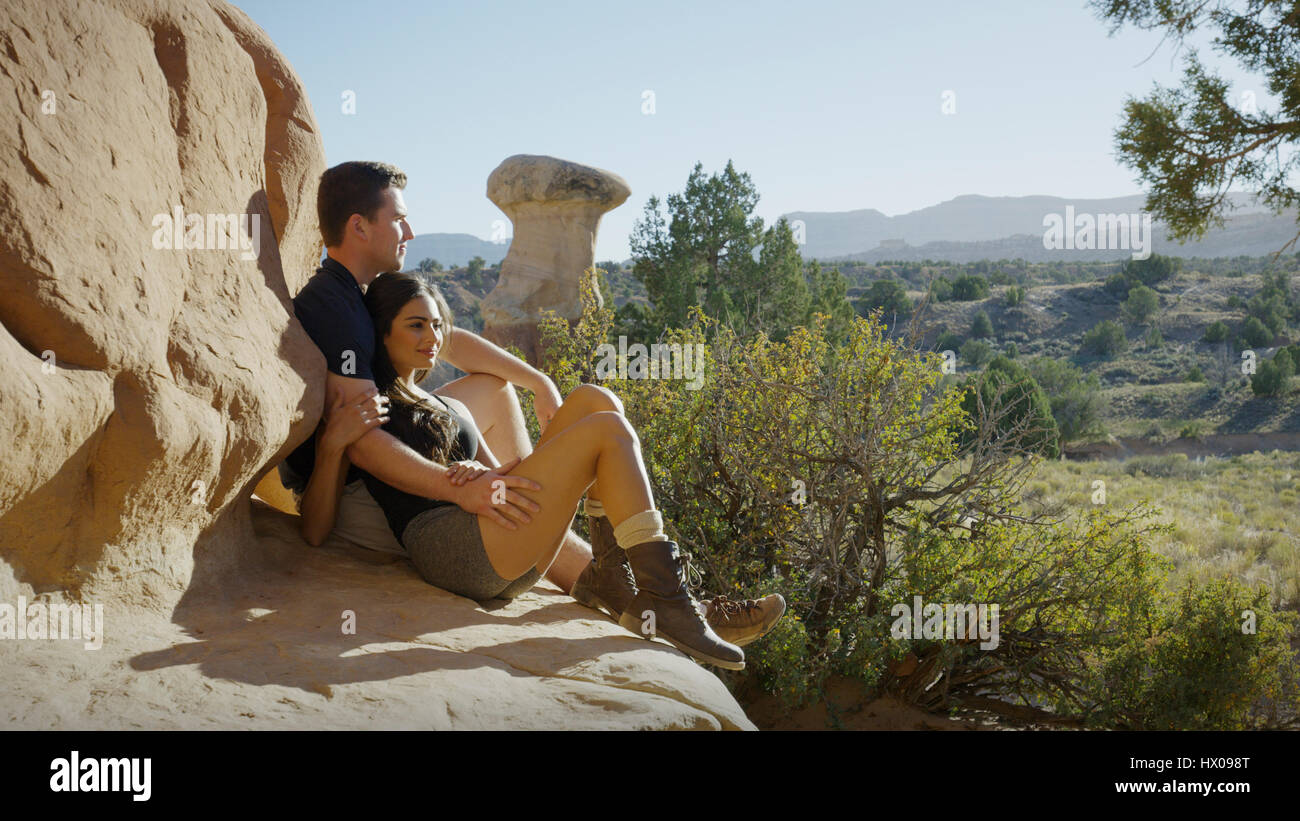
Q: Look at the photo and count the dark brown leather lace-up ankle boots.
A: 2